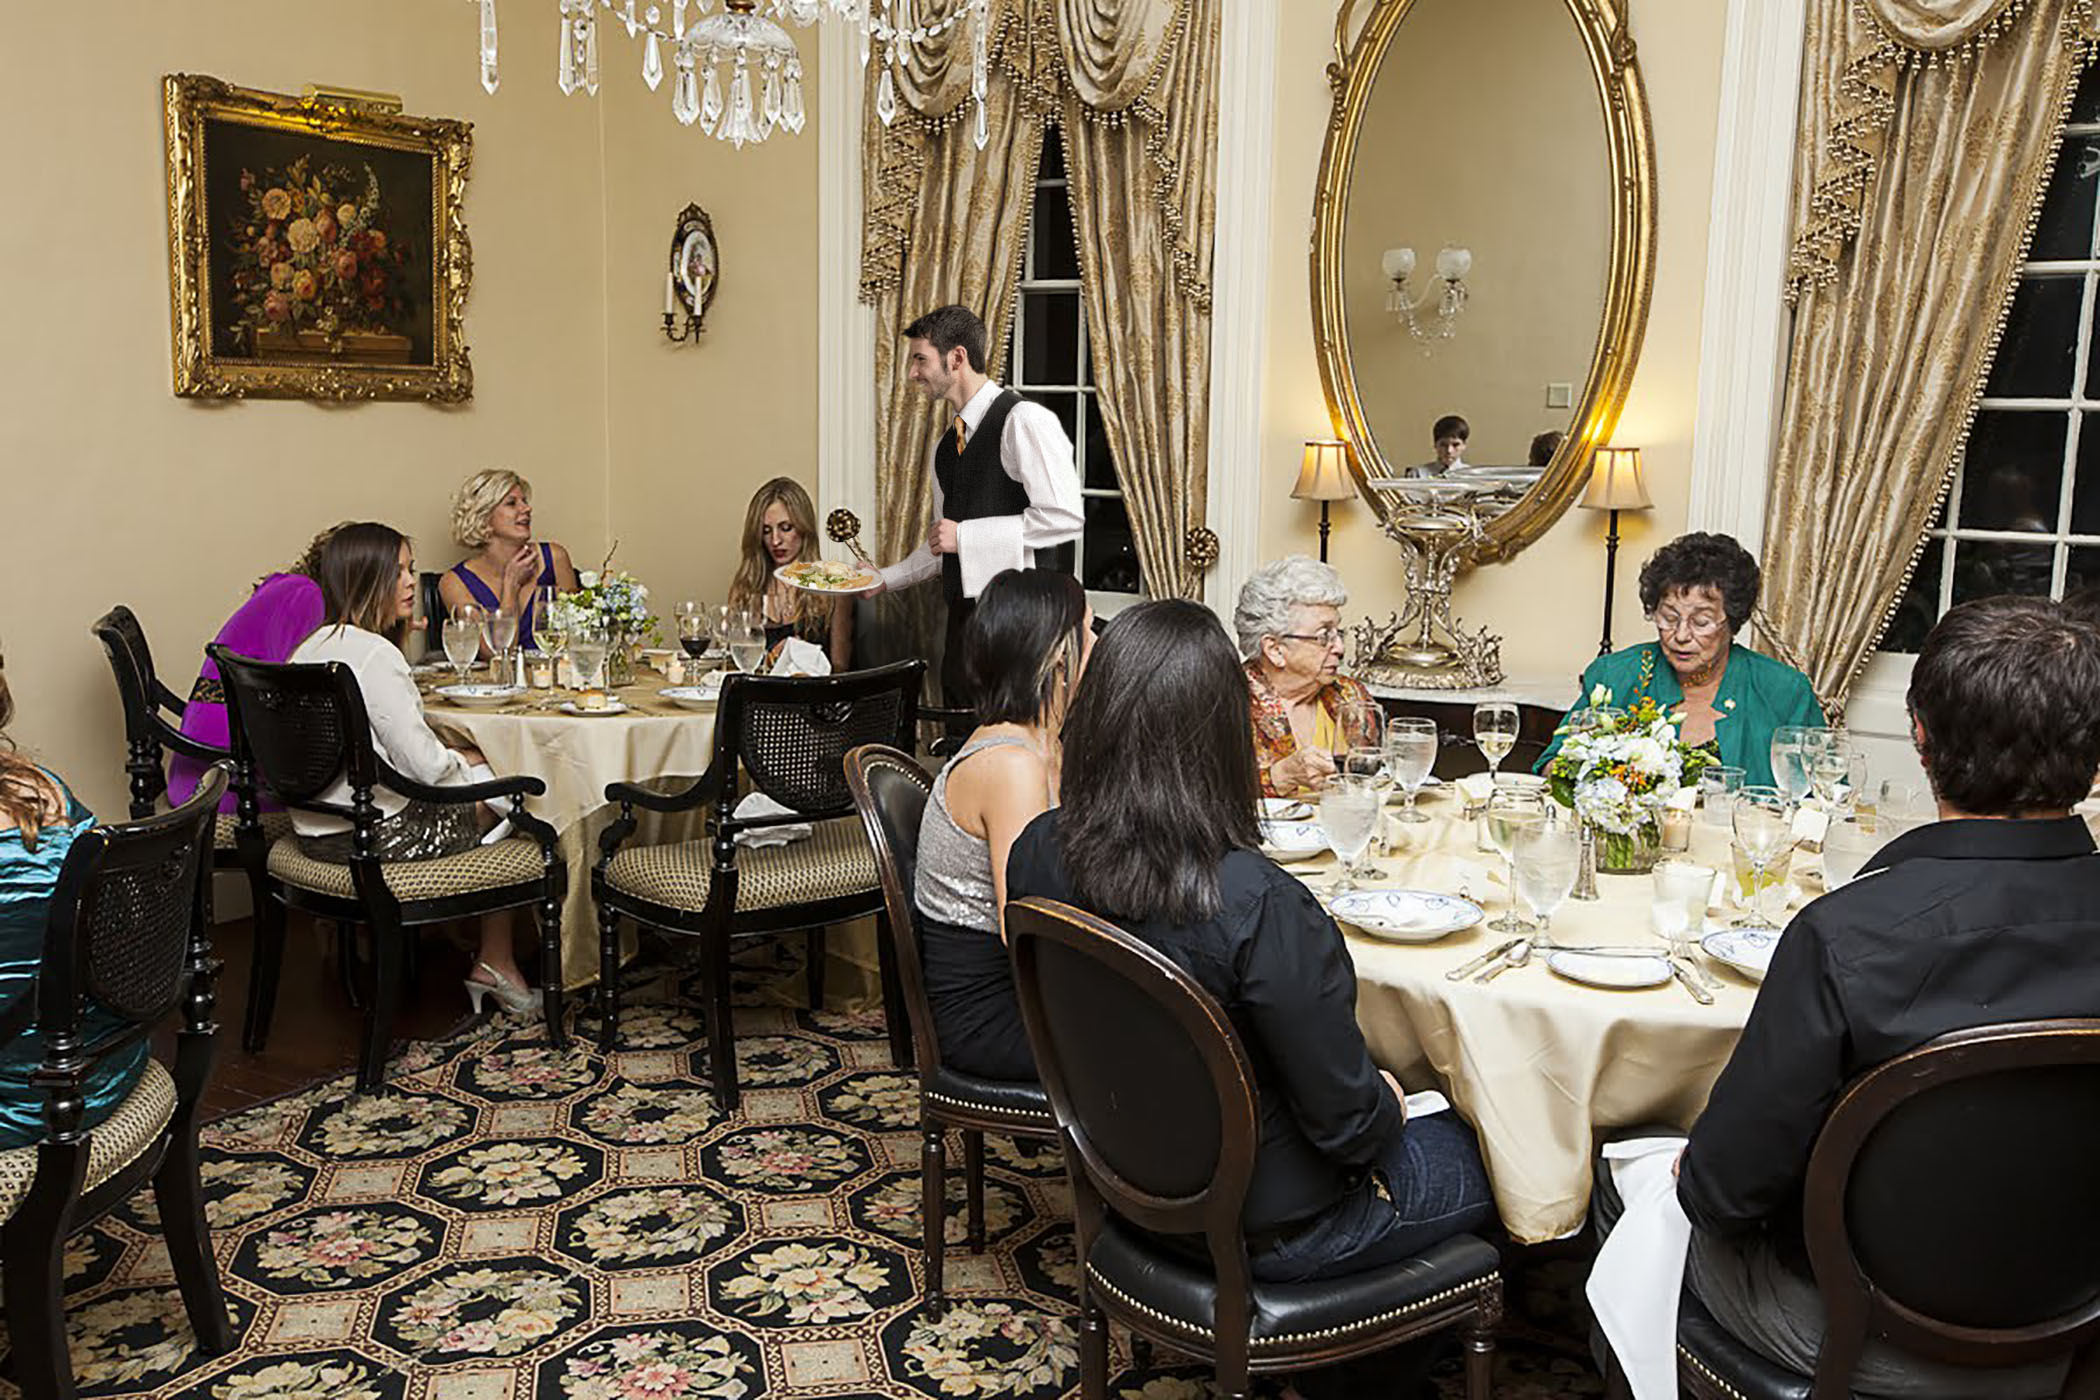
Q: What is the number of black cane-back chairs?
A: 4